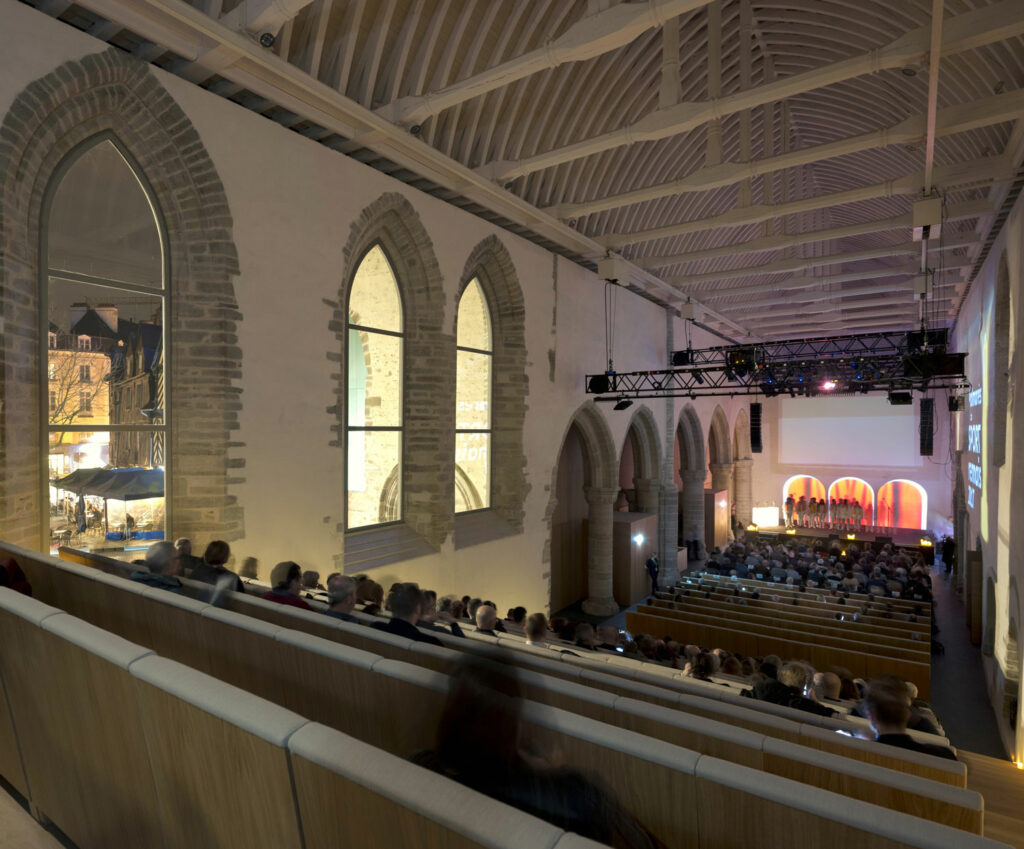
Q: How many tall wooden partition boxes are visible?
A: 2